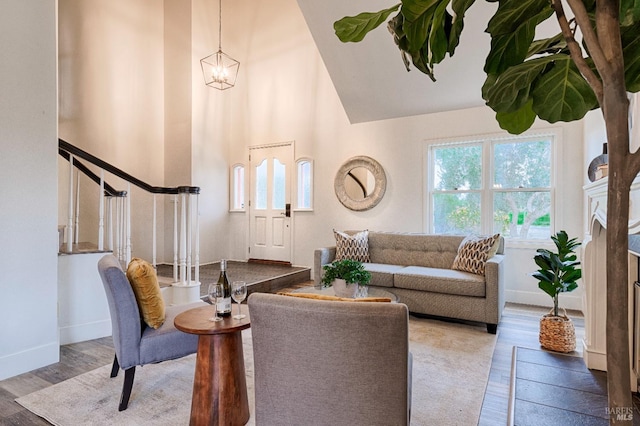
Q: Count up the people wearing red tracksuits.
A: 0